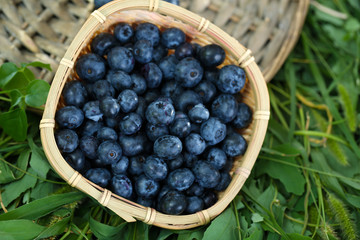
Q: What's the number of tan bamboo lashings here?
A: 12